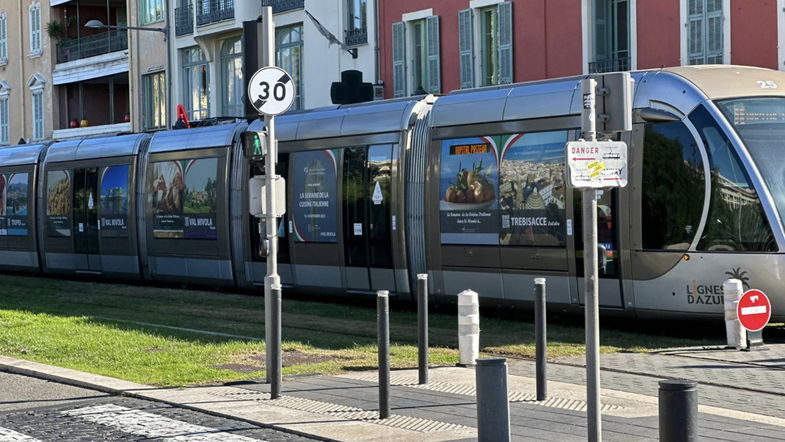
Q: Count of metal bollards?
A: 6